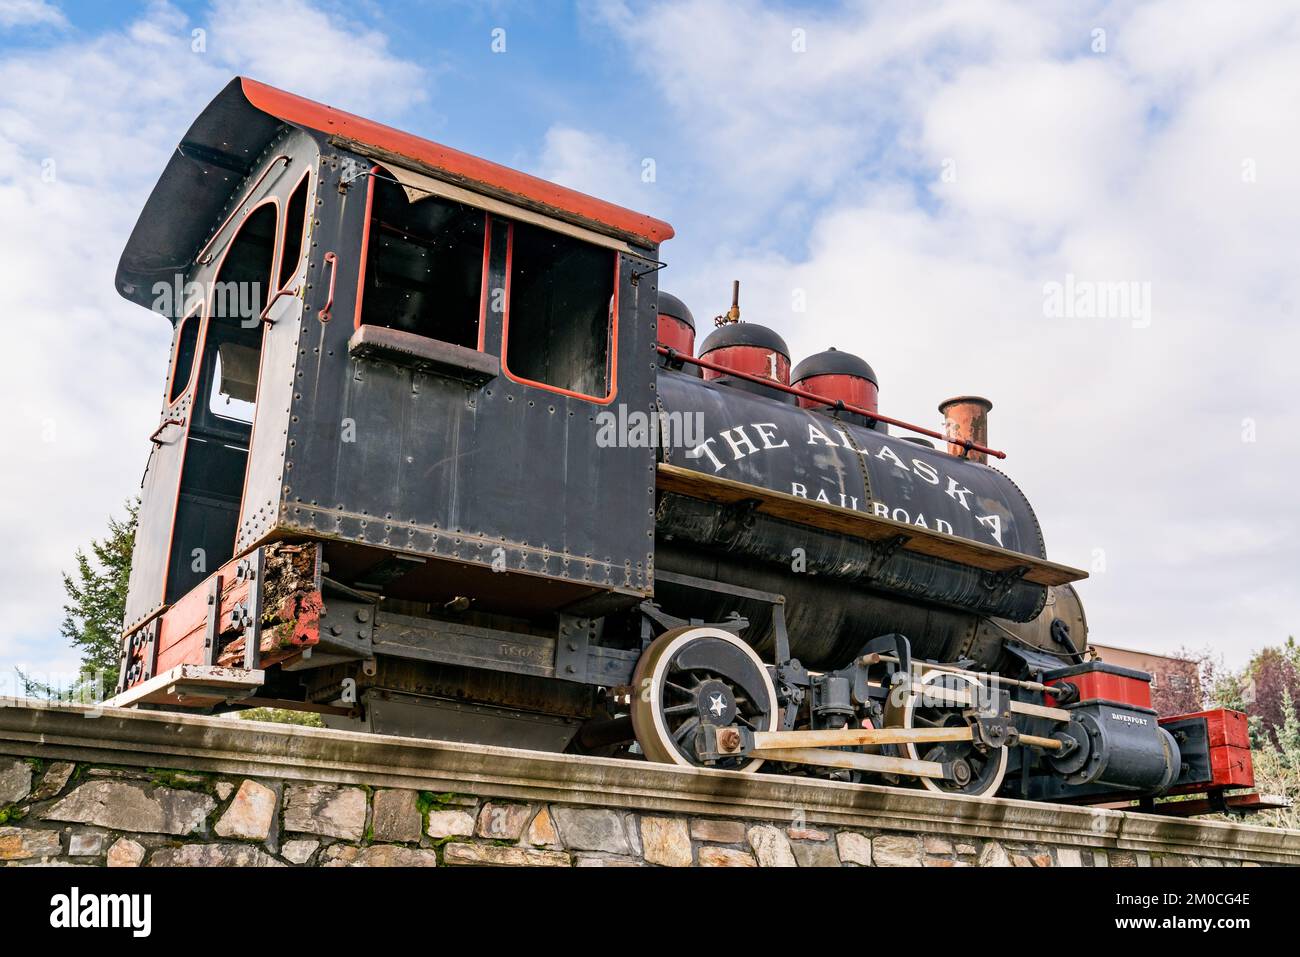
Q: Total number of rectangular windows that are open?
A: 2